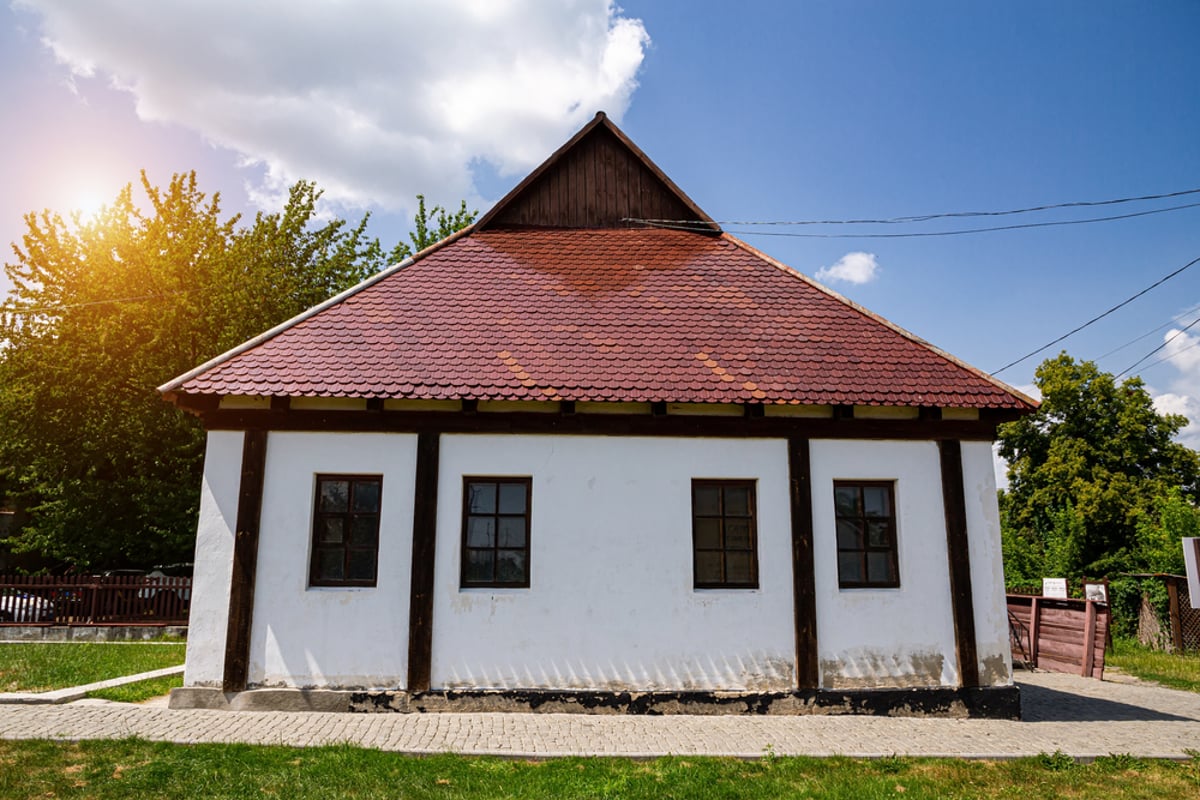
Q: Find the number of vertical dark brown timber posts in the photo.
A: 4